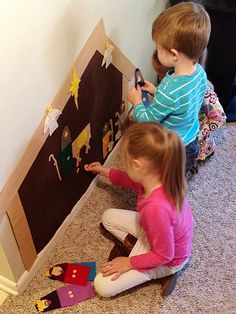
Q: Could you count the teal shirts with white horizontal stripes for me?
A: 1